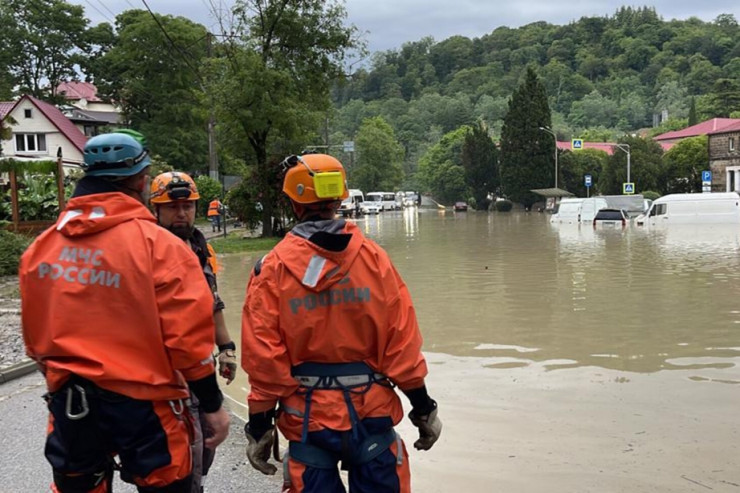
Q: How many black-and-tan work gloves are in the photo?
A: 3